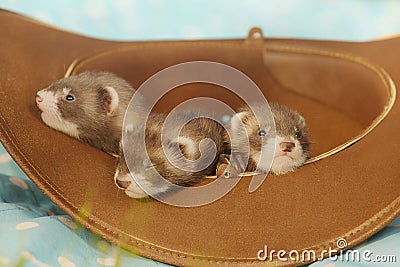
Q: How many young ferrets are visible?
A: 3